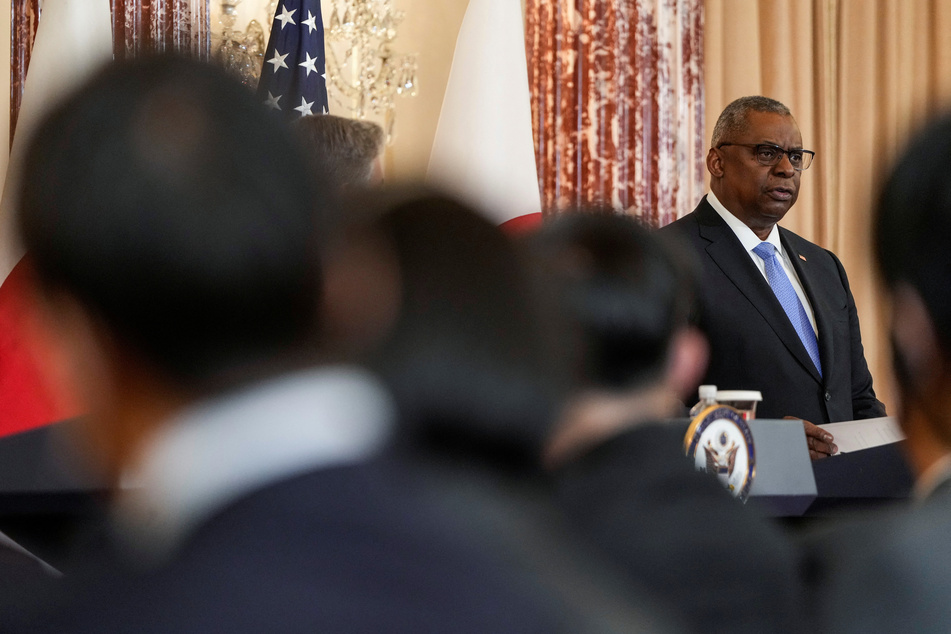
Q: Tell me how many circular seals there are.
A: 1